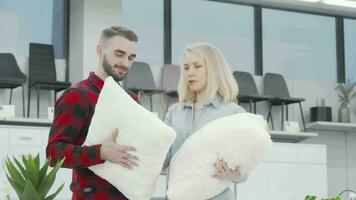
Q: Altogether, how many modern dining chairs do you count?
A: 6